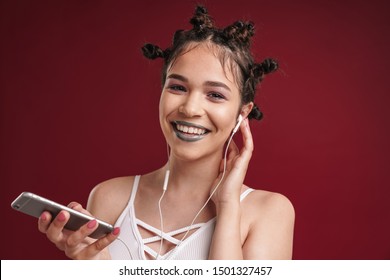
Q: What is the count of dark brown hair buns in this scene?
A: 5